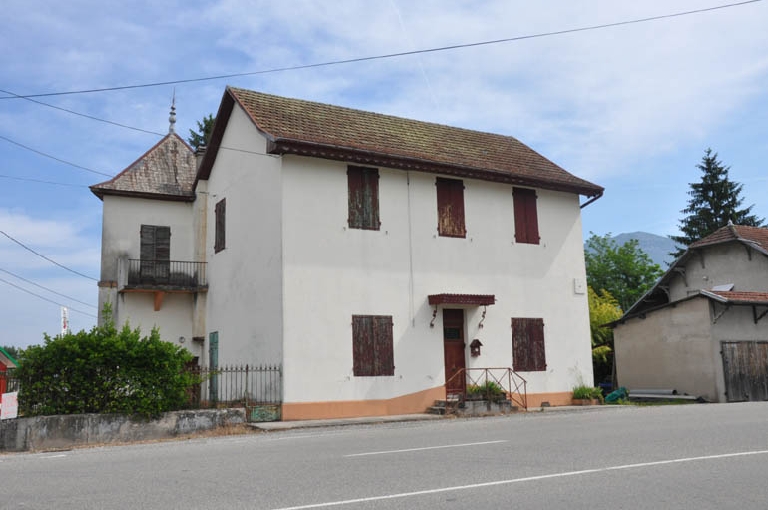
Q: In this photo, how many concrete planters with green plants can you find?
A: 2